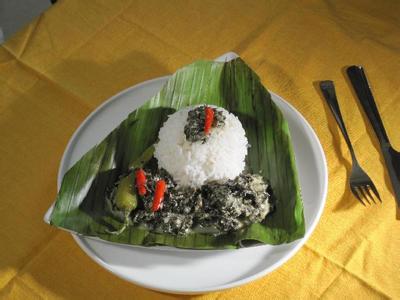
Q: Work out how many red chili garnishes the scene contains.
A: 3